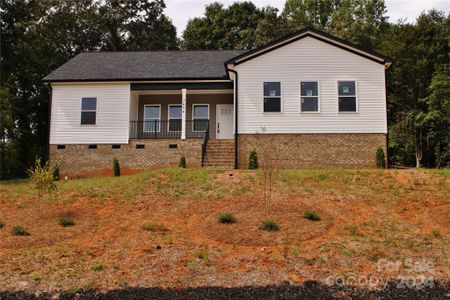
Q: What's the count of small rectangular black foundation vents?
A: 5